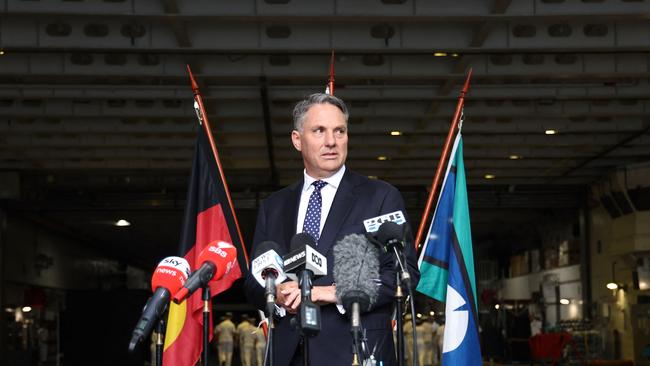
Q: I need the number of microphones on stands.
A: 6